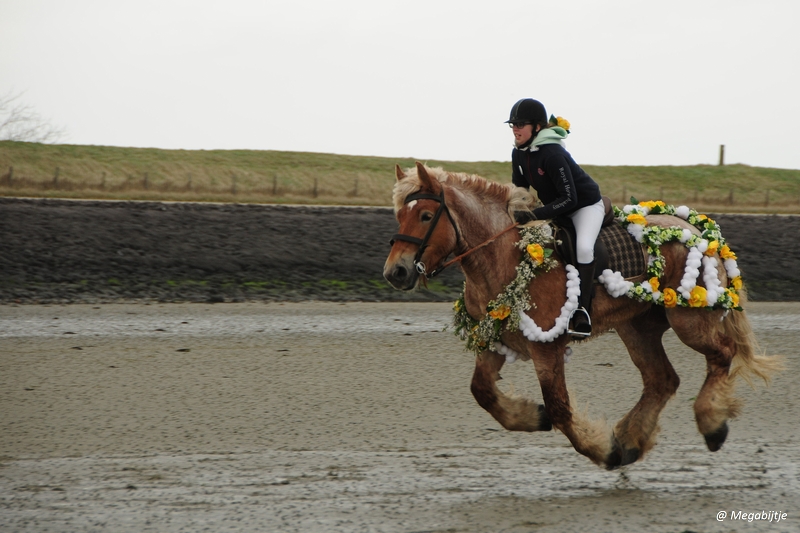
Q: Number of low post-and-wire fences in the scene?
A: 1